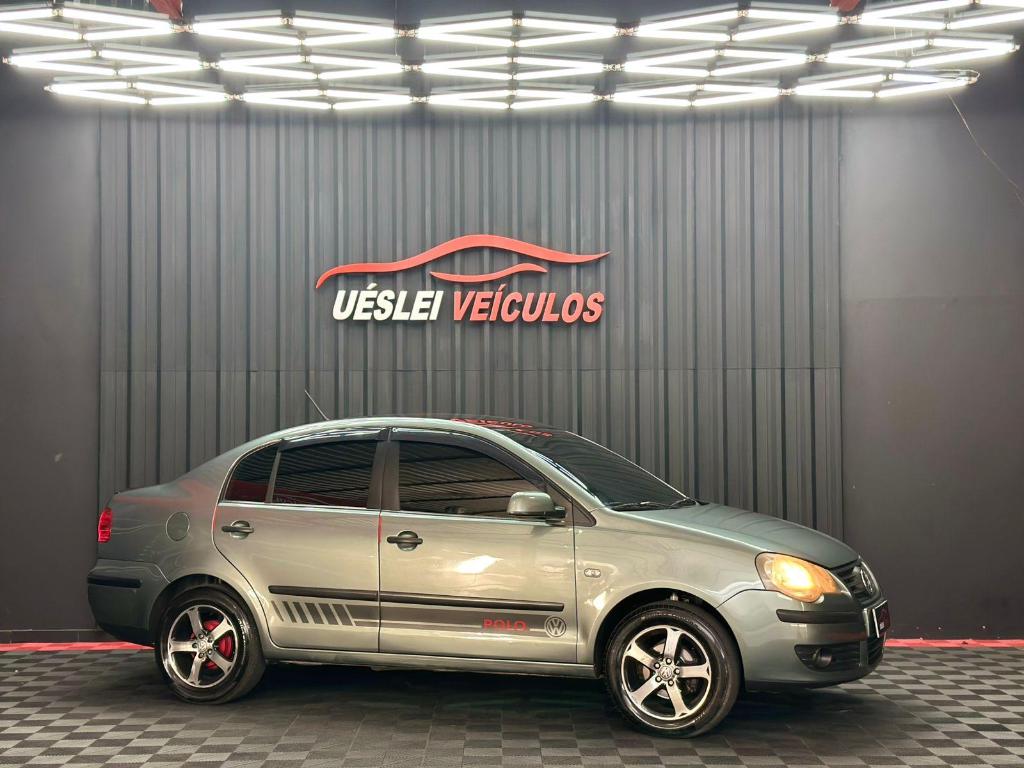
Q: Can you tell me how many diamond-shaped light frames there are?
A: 15